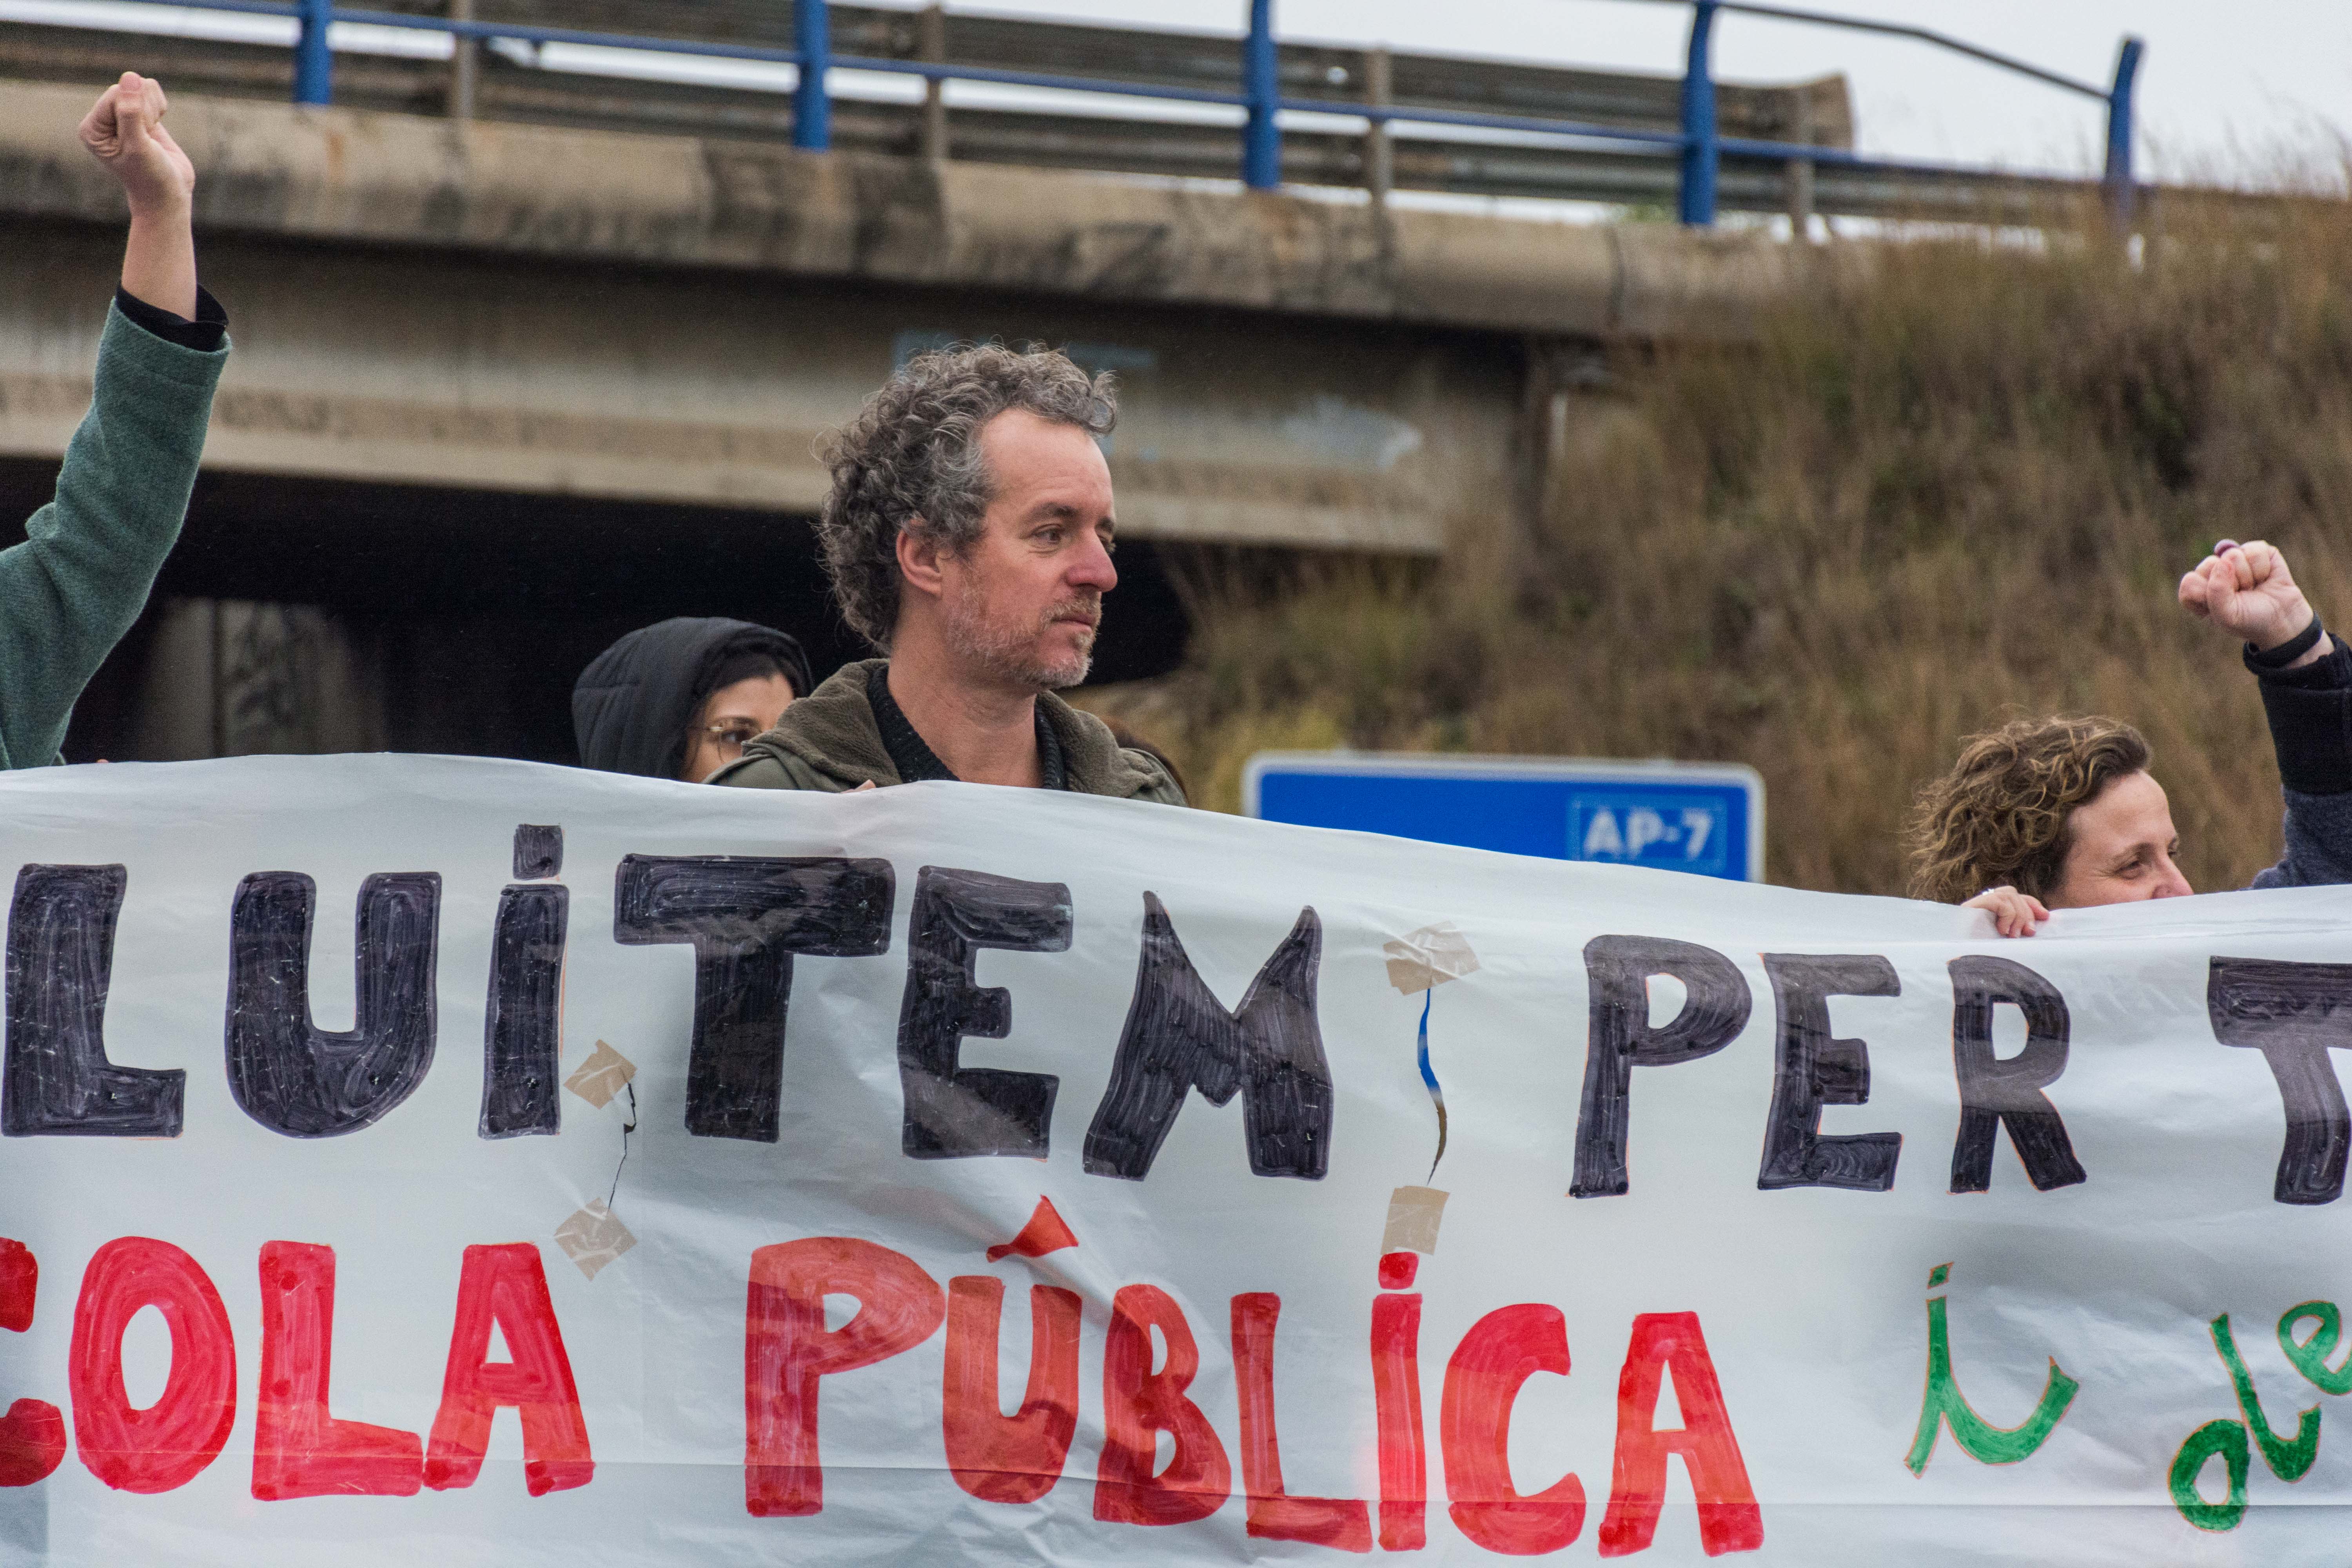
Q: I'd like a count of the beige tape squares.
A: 4